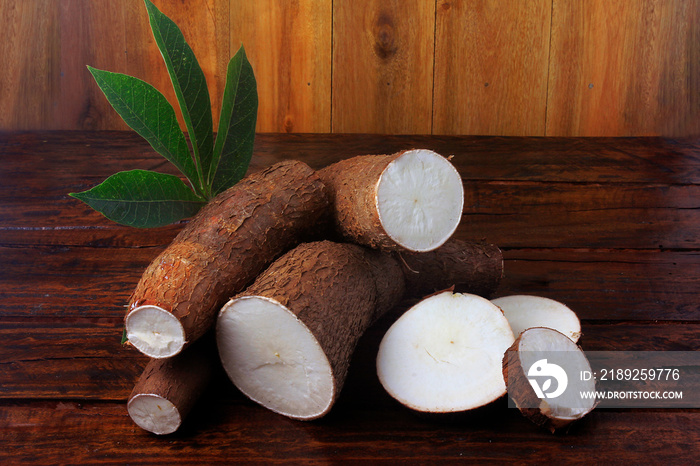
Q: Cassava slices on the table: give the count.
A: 3